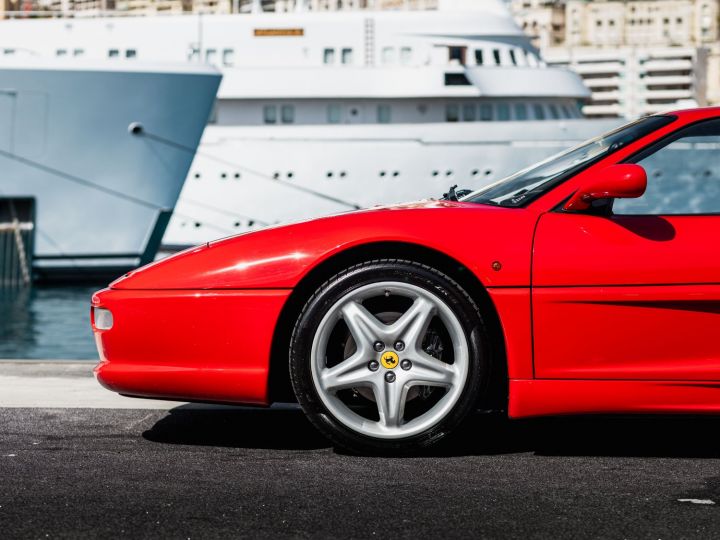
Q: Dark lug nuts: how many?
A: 5